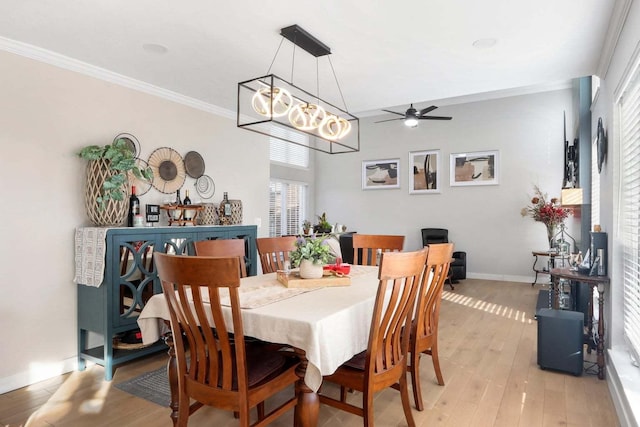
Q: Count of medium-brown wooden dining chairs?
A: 6